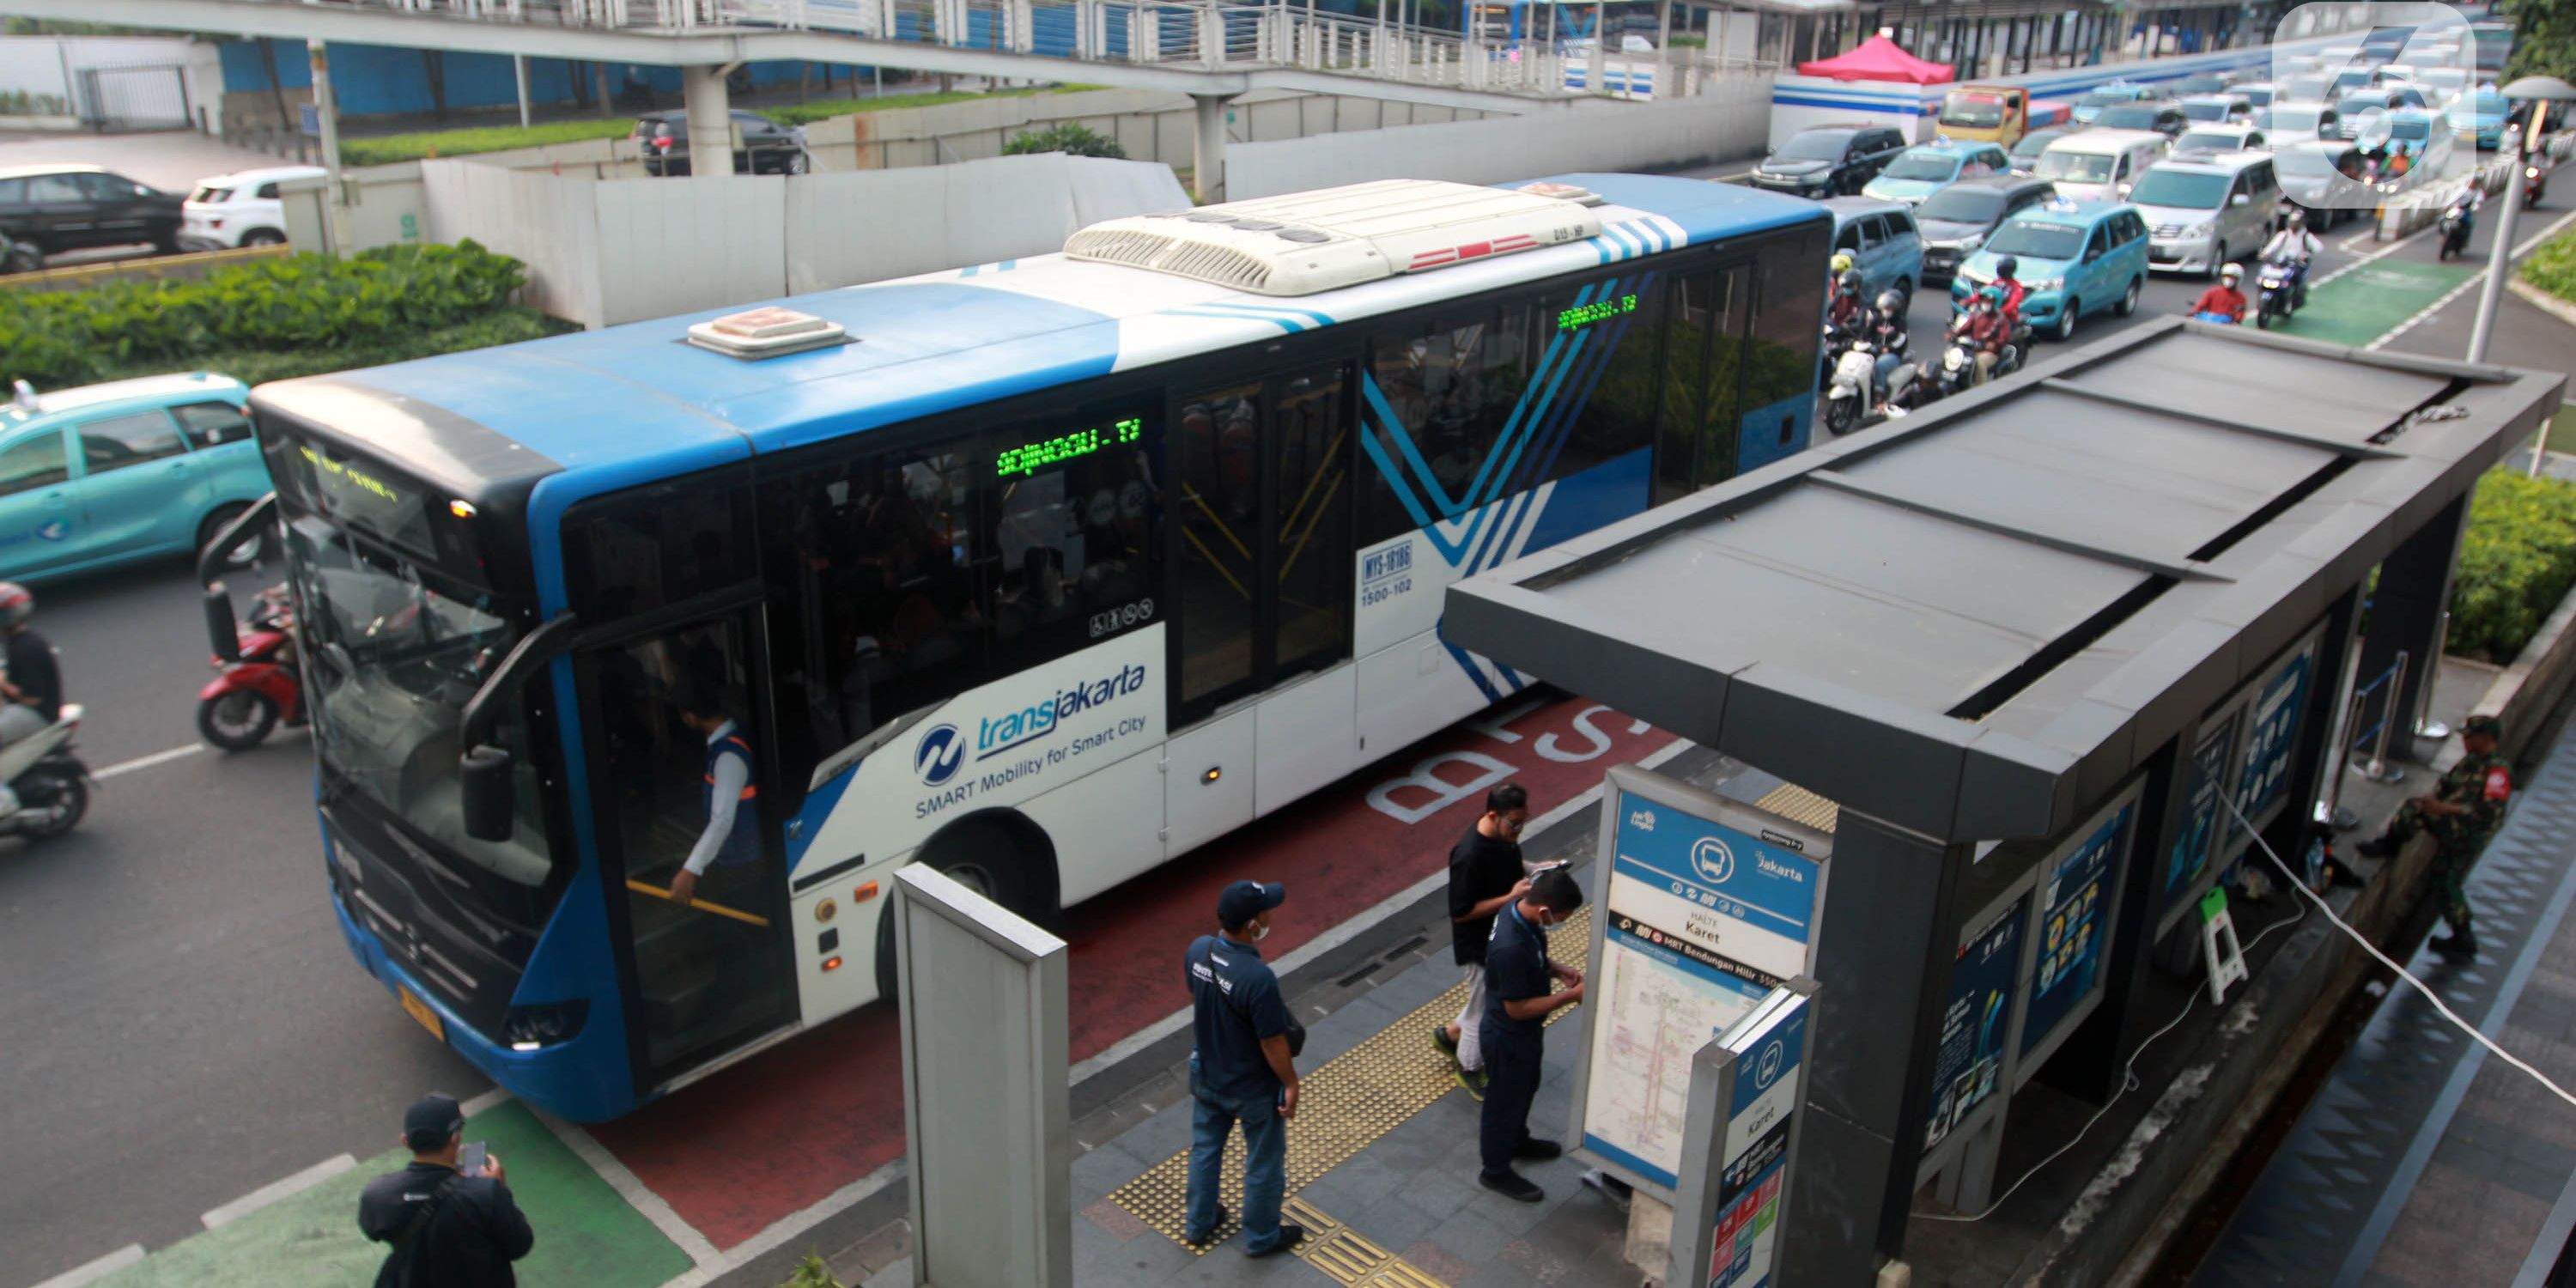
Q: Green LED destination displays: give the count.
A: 3